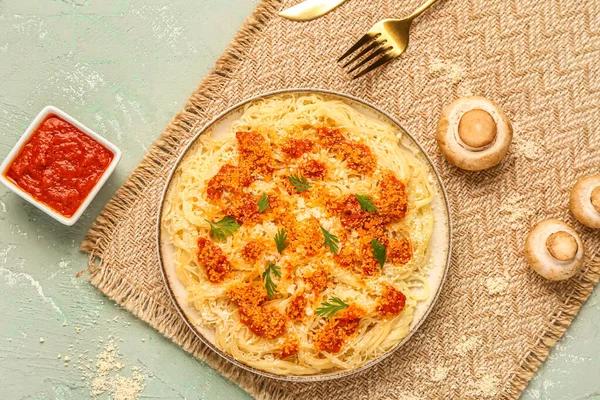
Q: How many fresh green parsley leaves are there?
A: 9